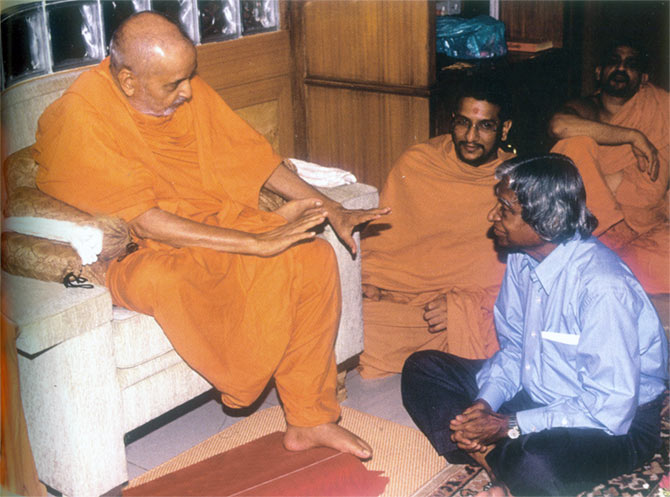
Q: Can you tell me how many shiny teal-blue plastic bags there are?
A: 1